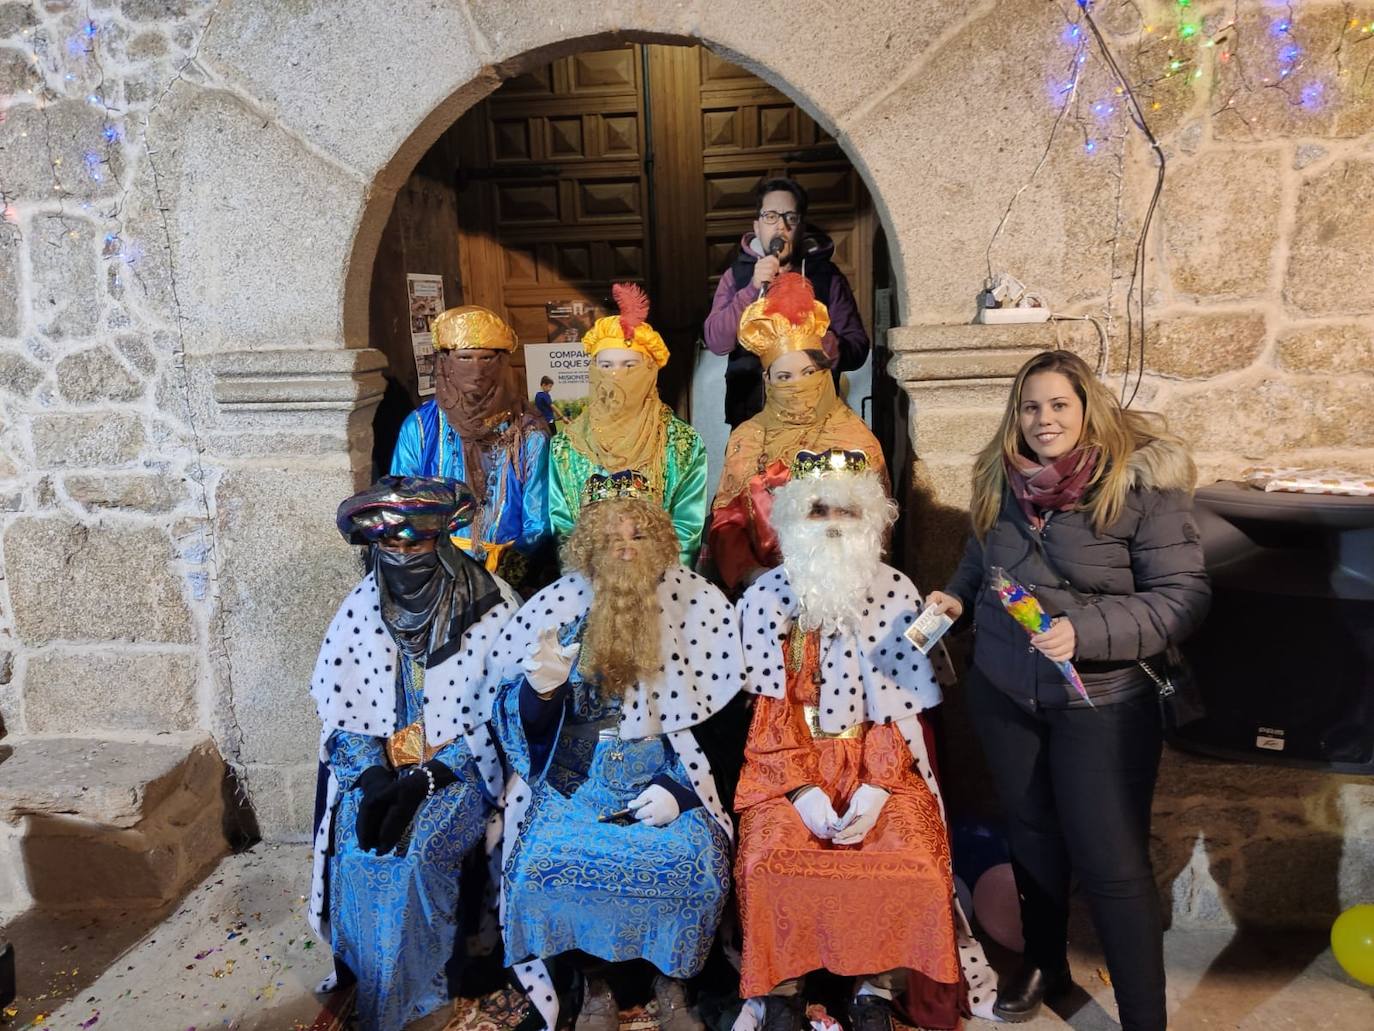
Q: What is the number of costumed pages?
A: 3